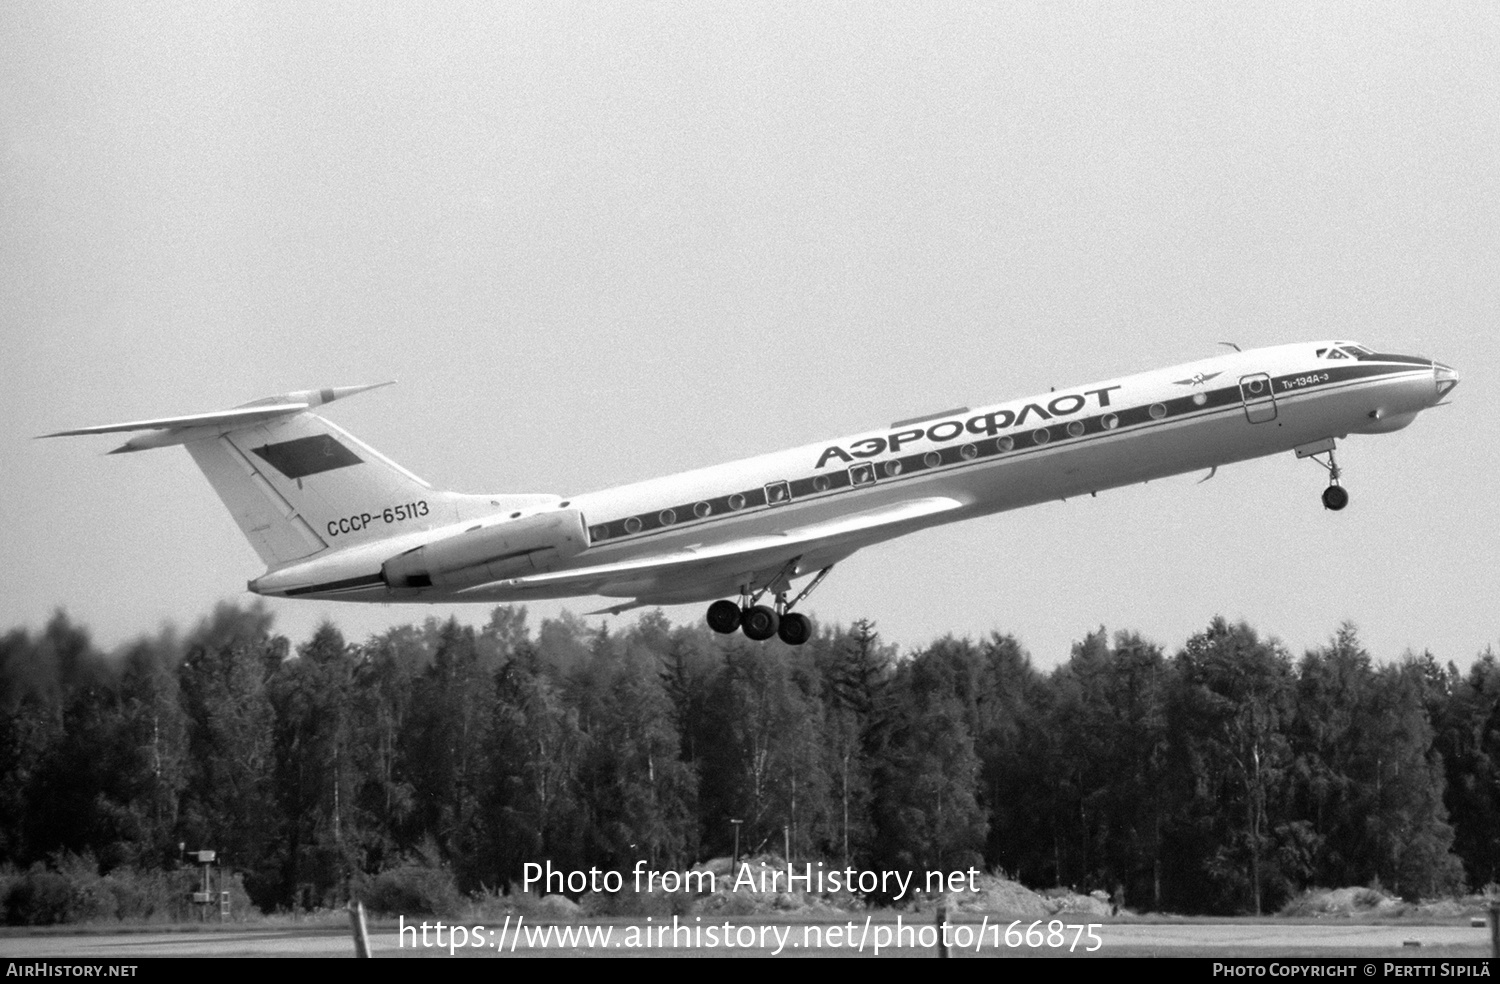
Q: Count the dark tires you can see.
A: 4